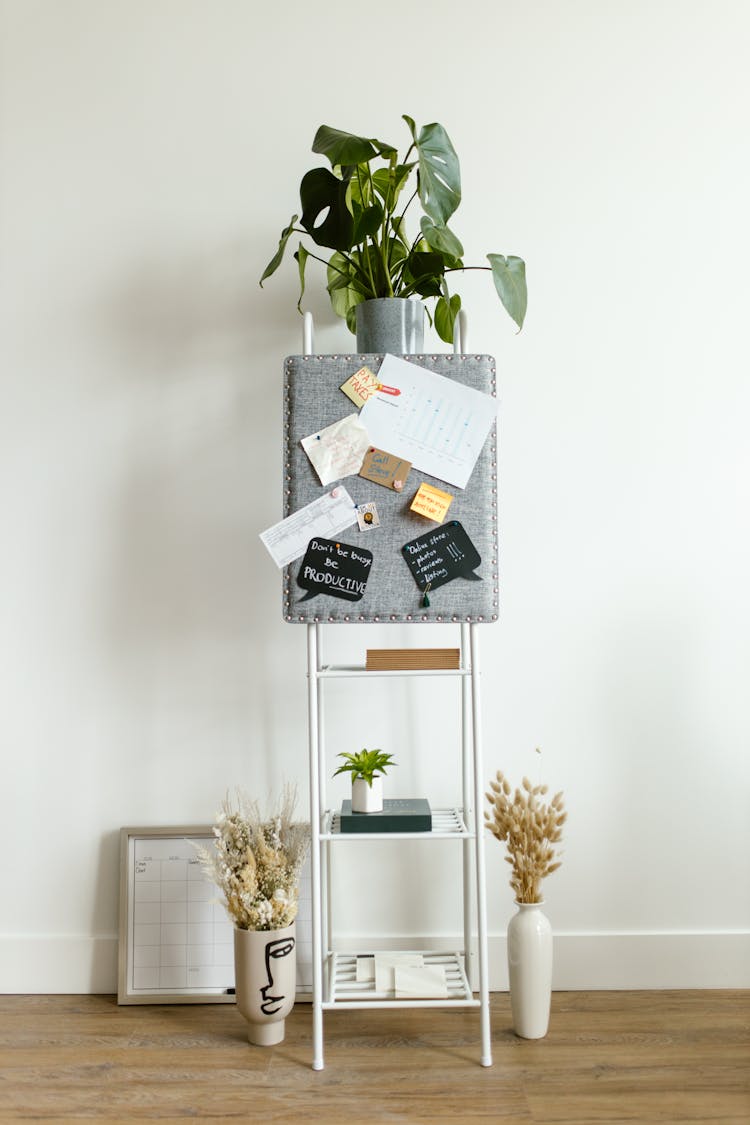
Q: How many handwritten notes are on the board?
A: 6